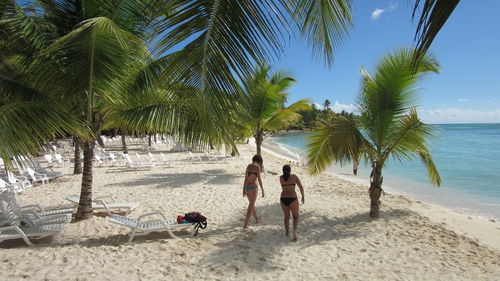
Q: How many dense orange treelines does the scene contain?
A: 0